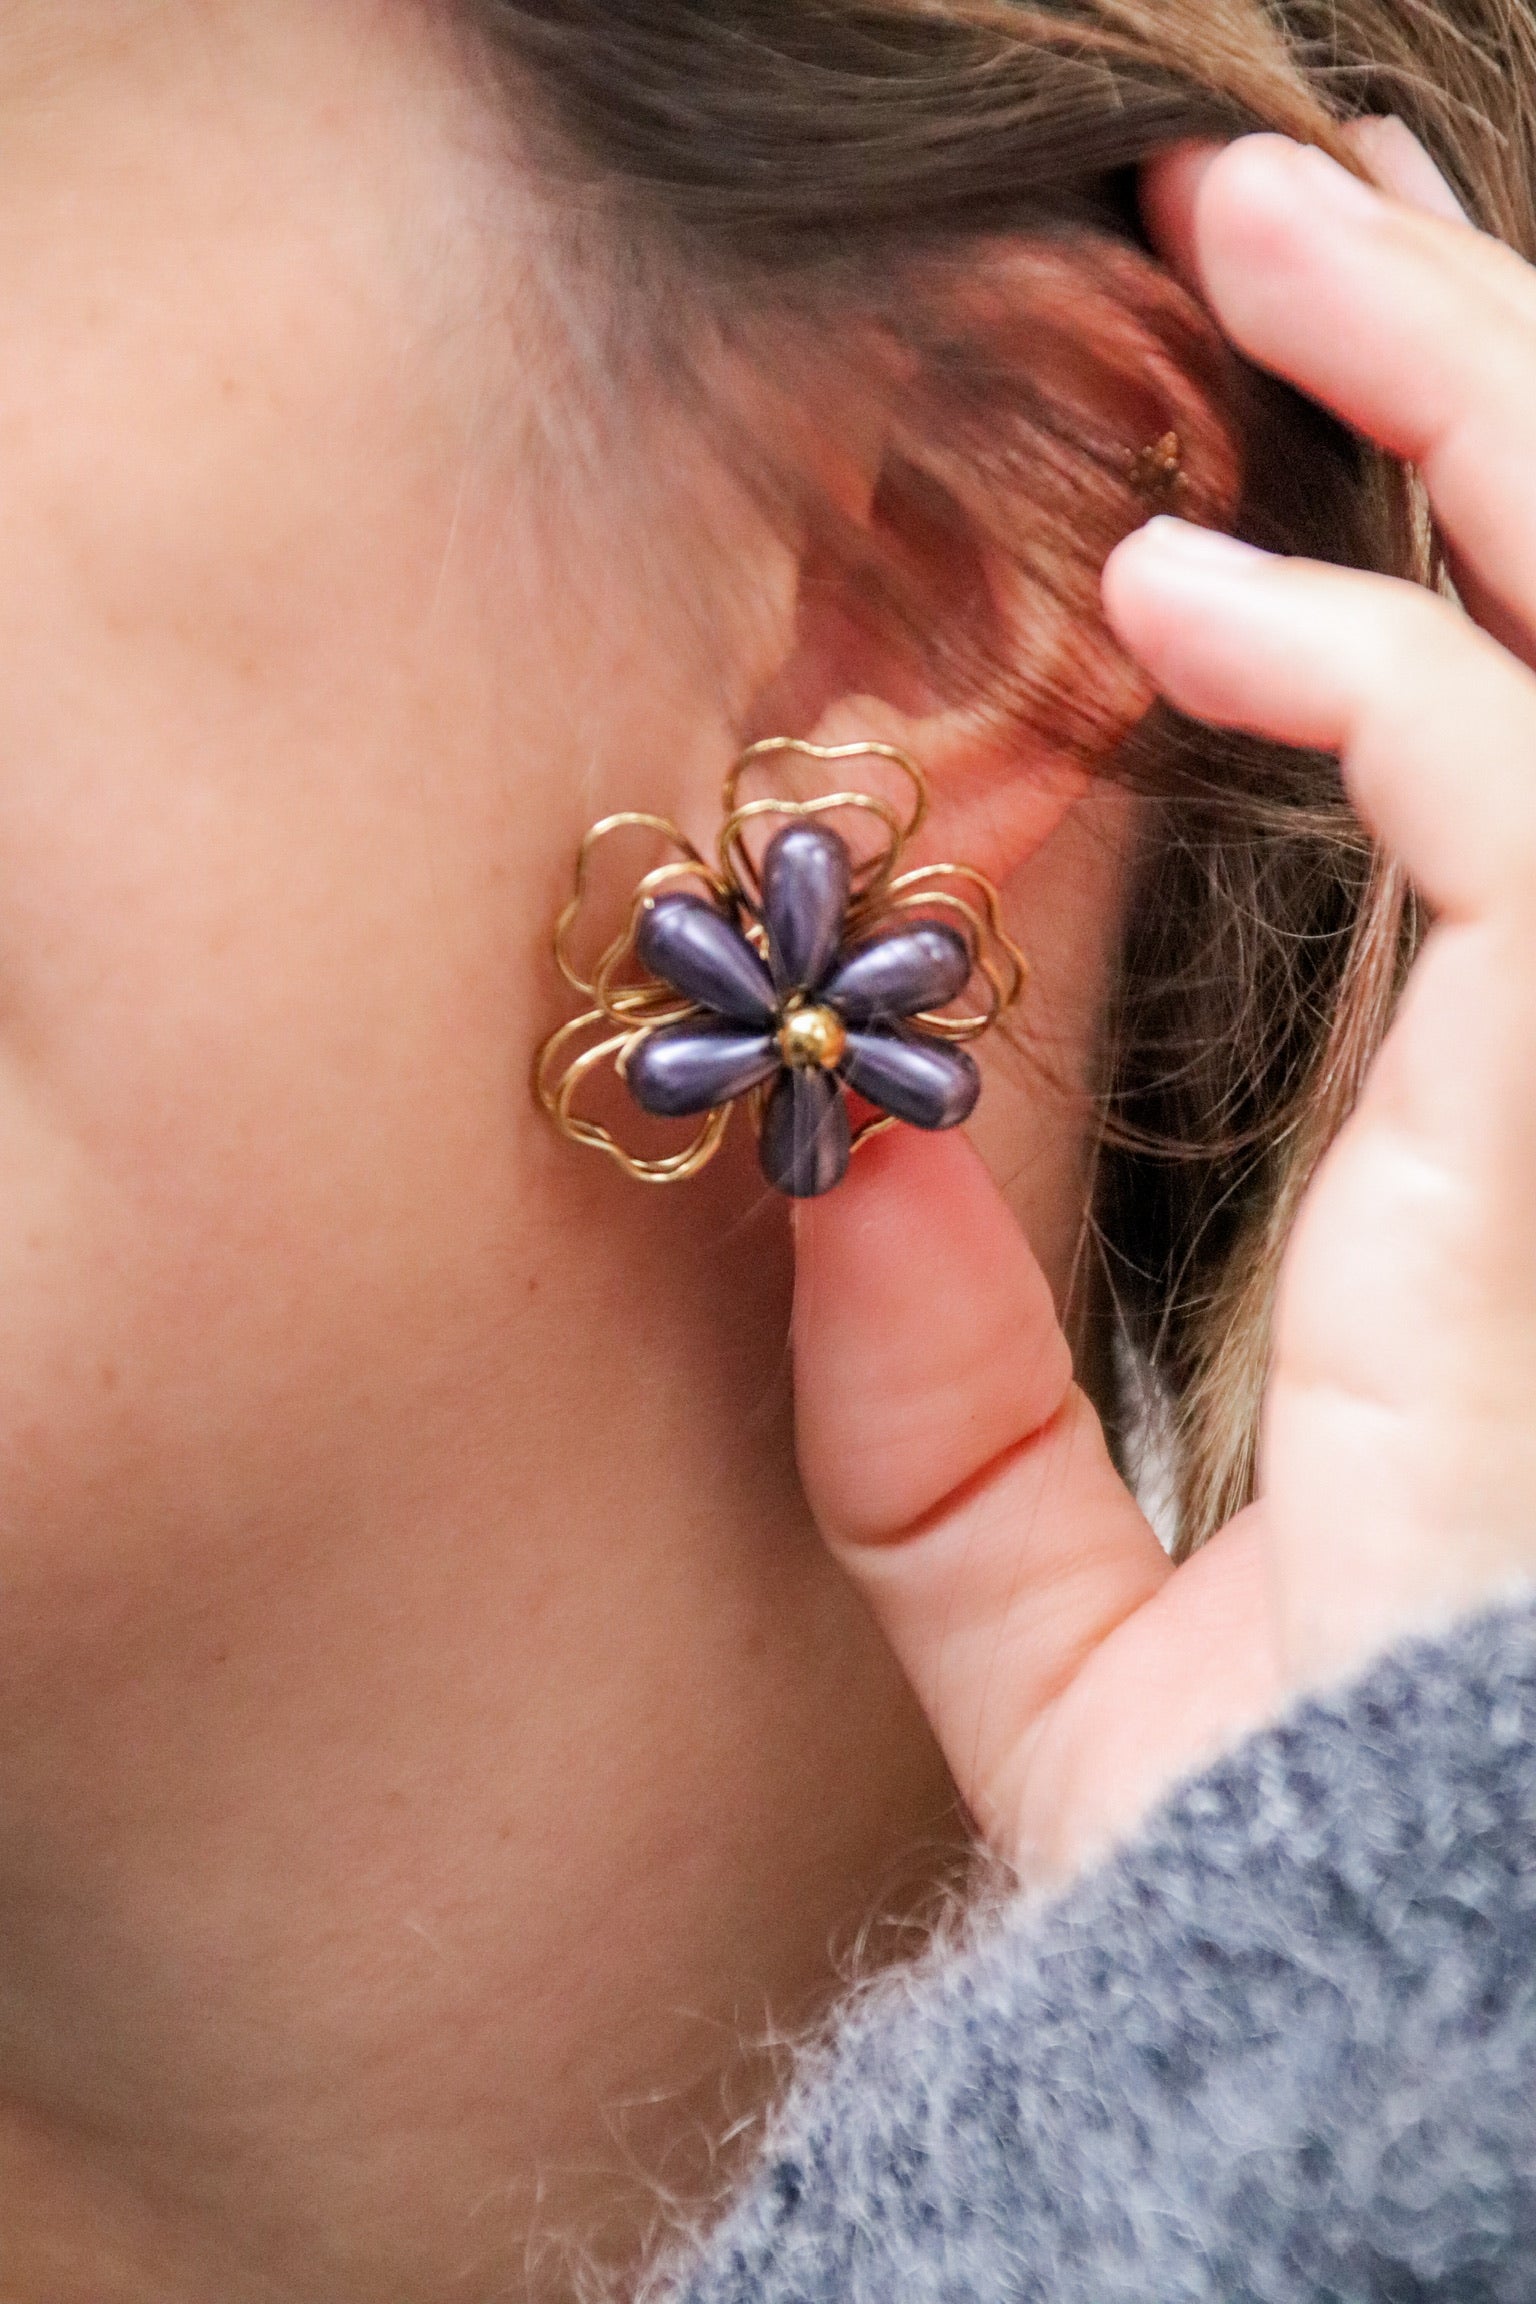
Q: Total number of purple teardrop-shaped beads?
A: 6